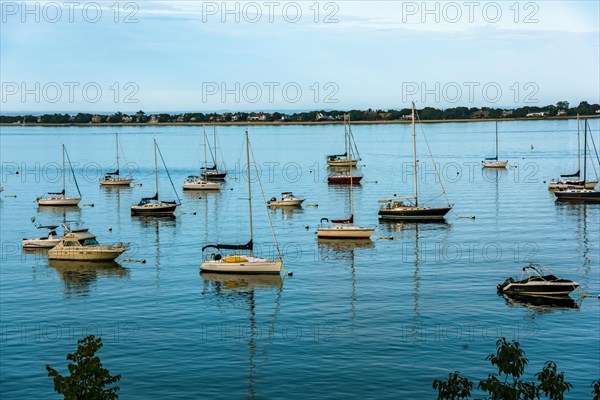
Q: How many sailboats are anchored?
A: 13